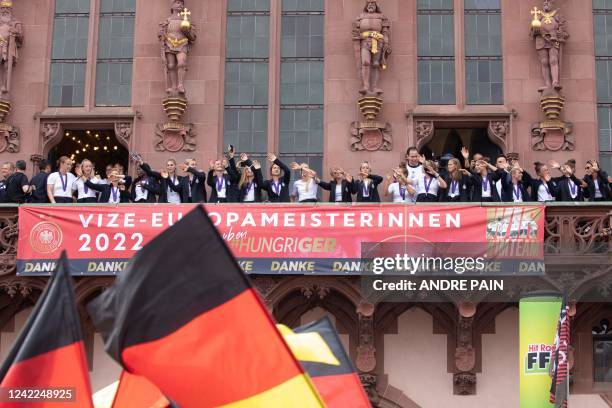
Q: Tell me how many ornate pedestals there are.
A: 4